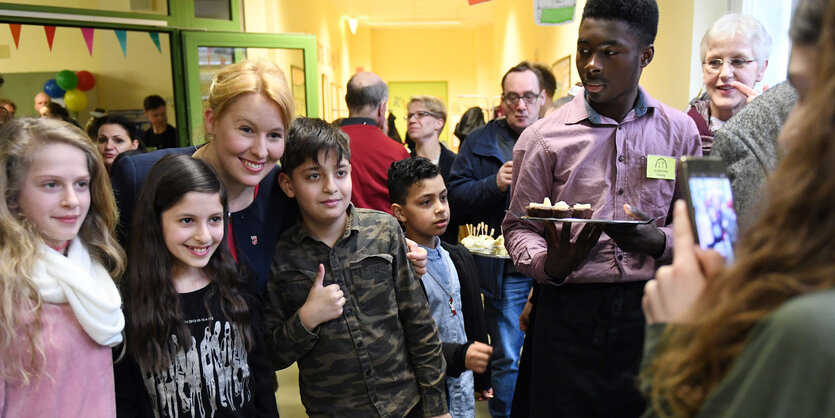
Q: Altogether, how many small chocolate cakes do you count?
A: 3